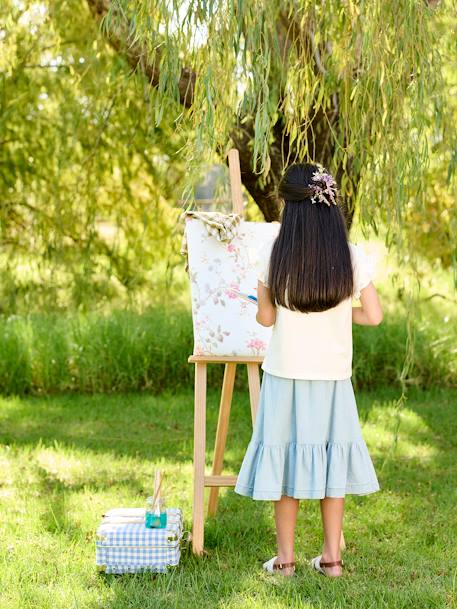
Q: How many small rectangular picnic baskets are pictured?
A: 1